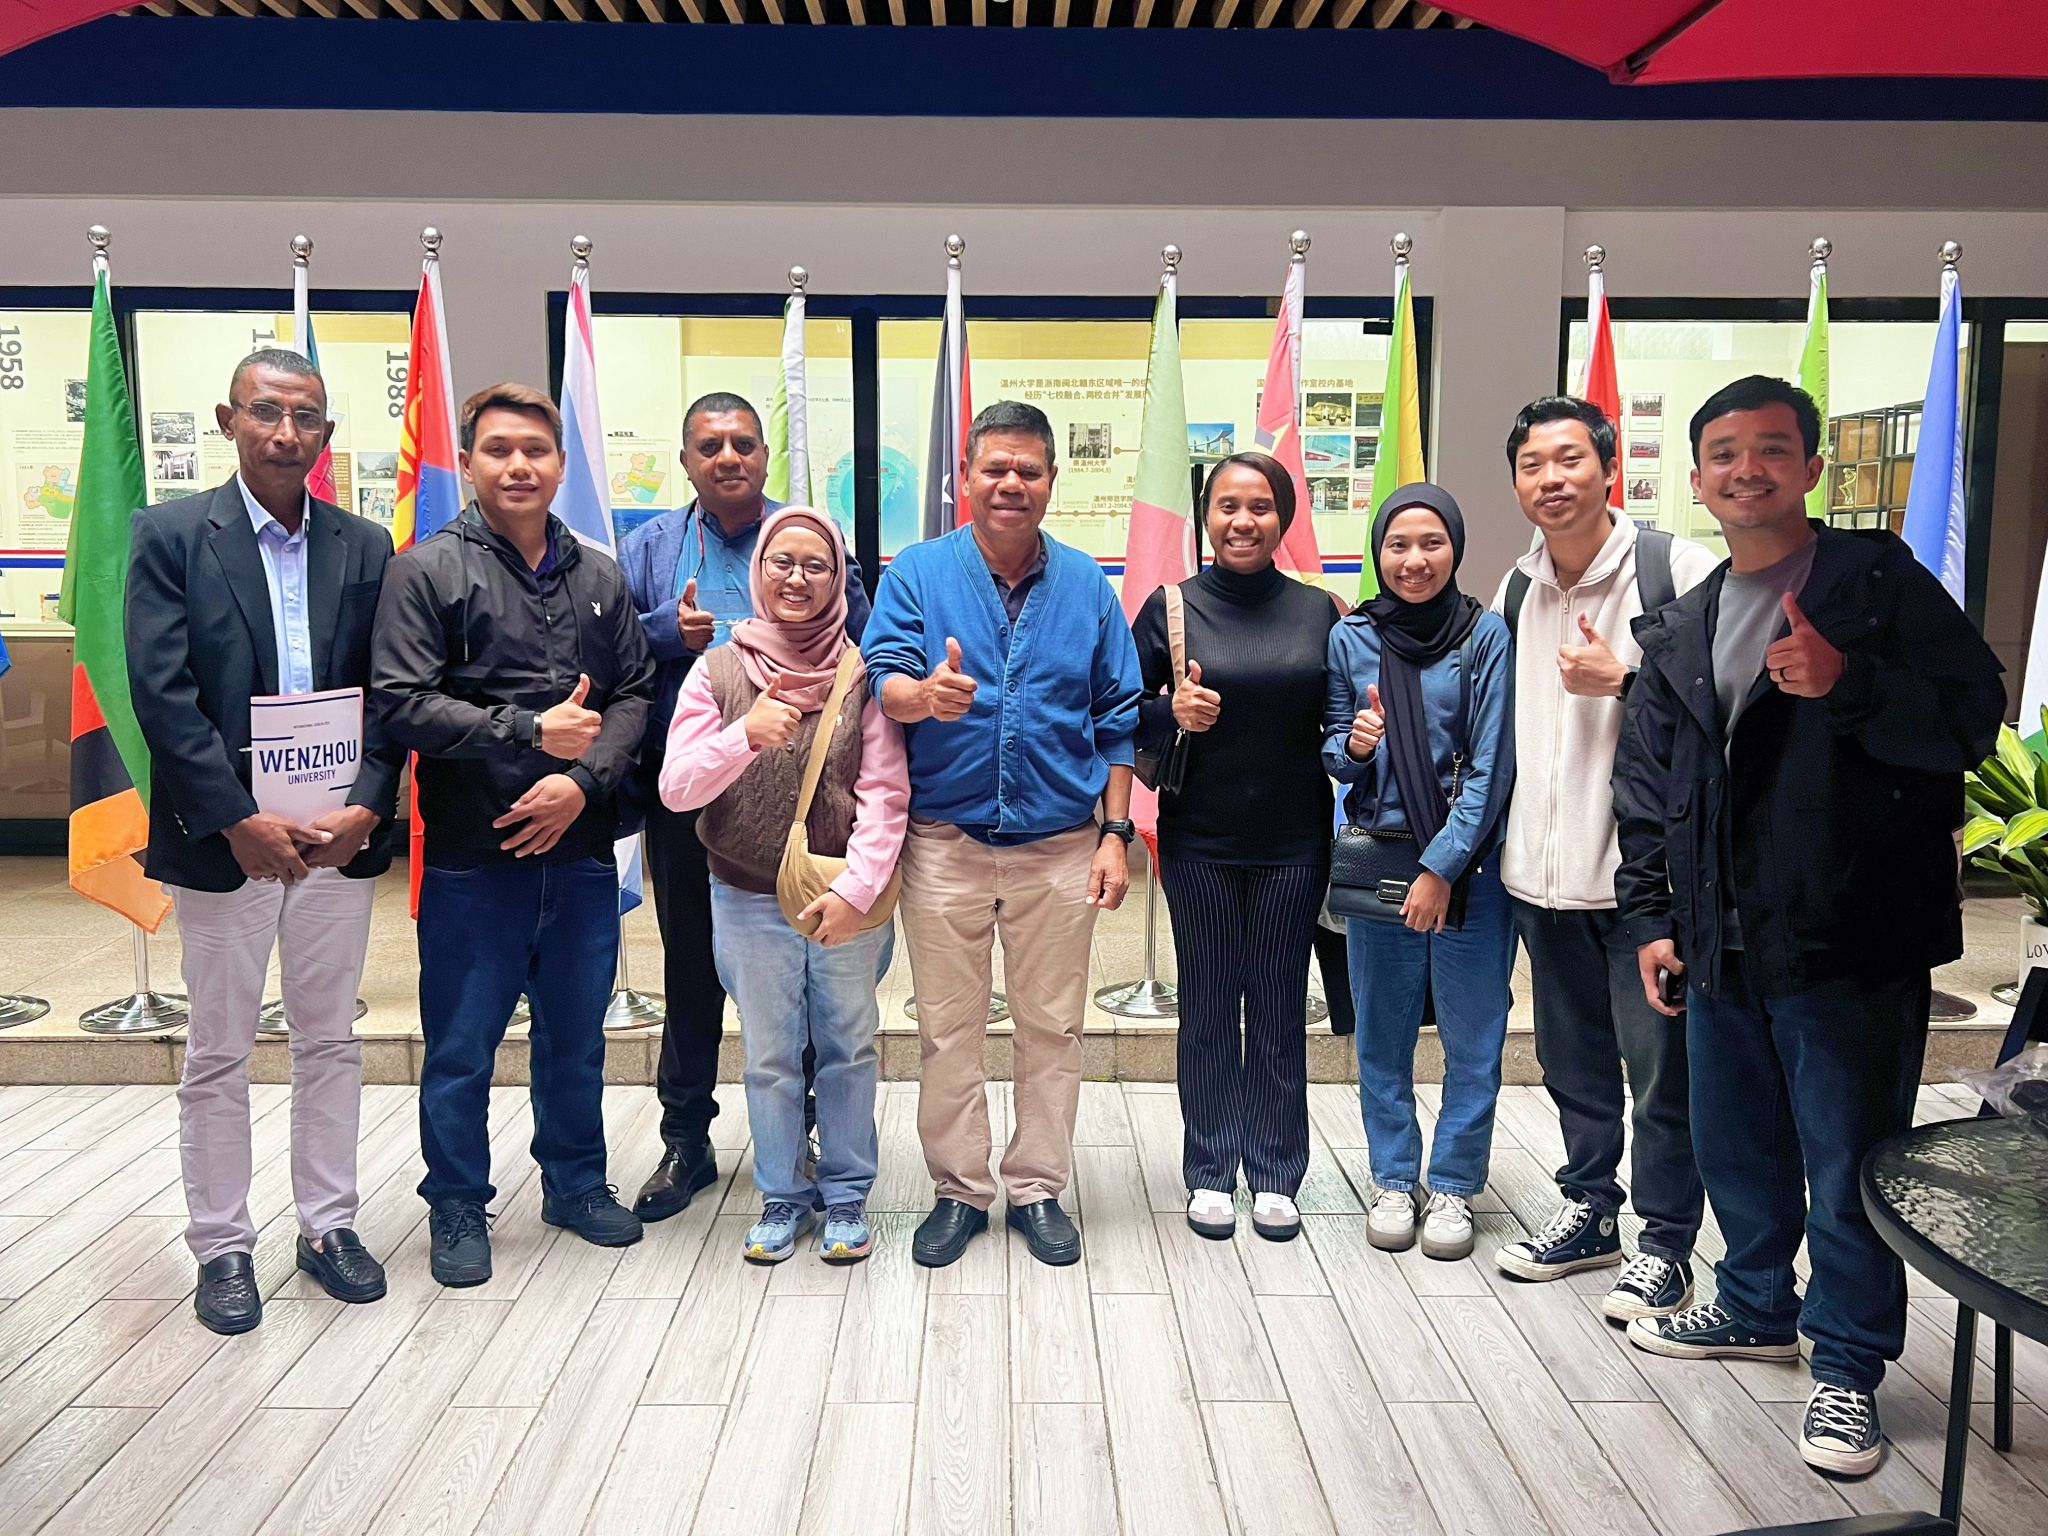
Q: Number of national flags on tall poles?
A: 12